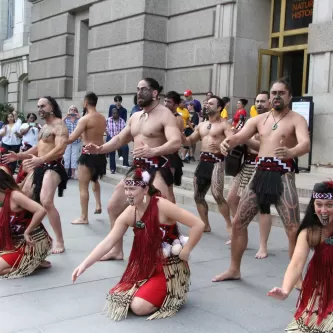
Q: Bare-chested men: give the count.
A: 7